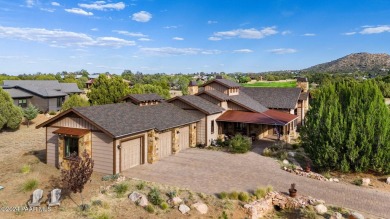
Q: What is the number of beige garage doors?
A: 3